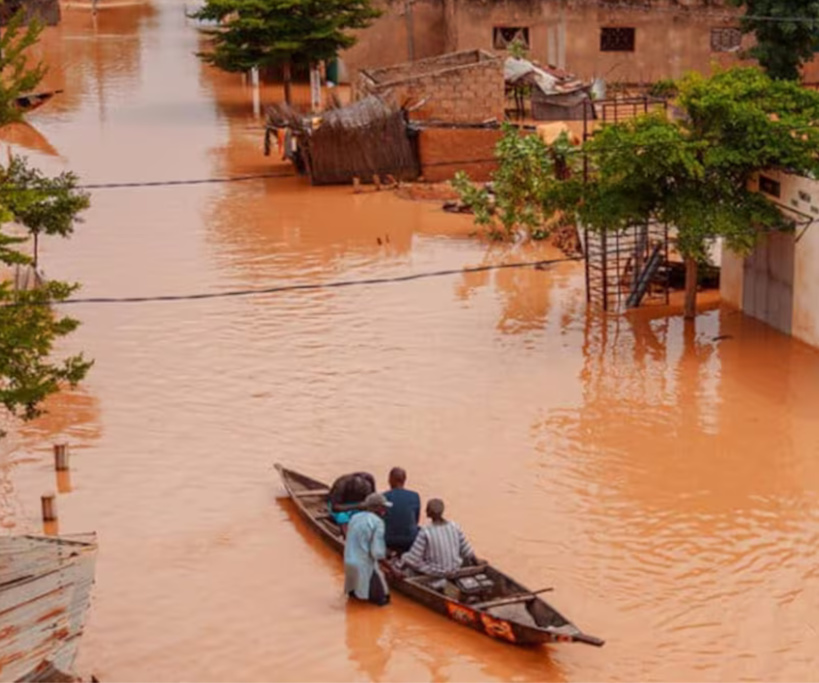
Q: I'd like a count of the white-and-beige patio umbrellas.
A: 0